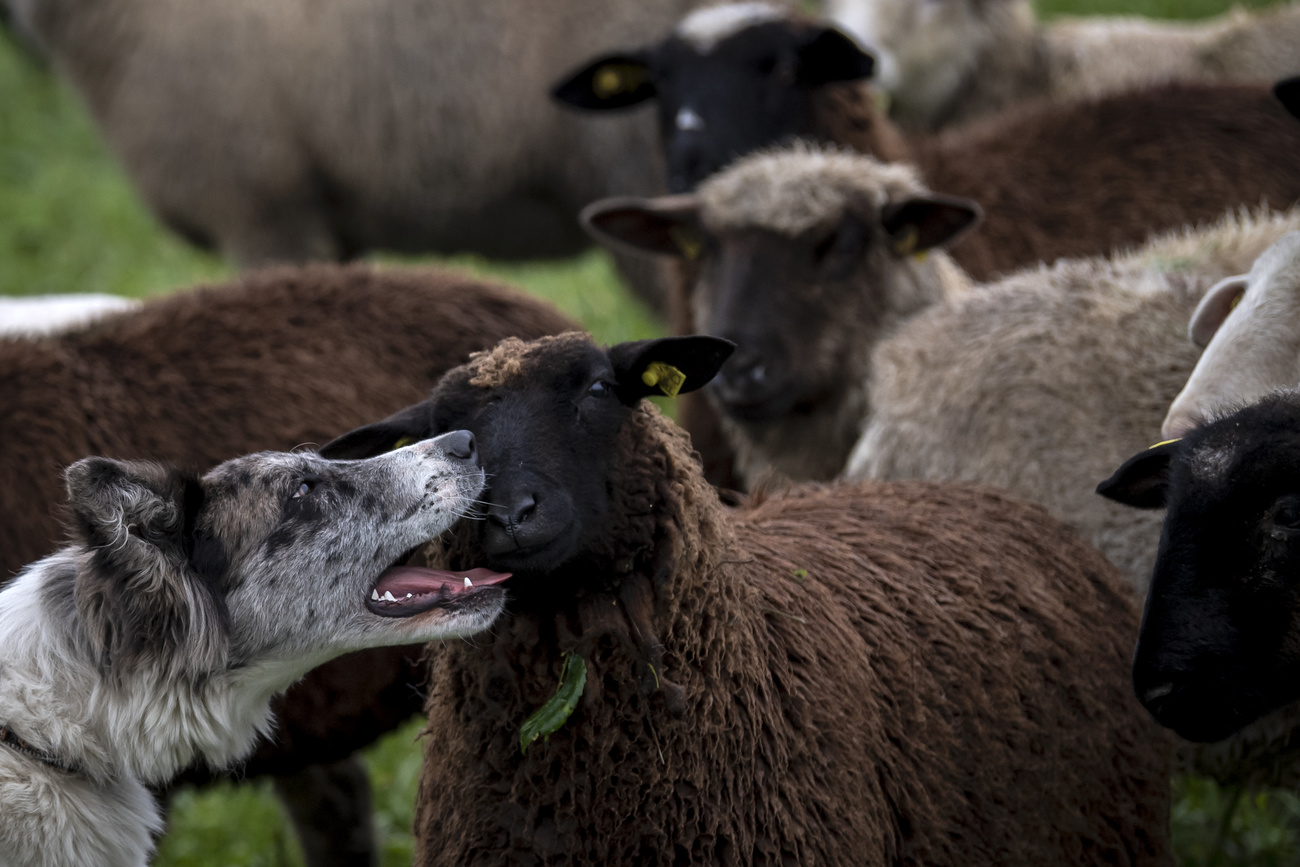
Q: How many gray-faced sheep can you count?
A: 1